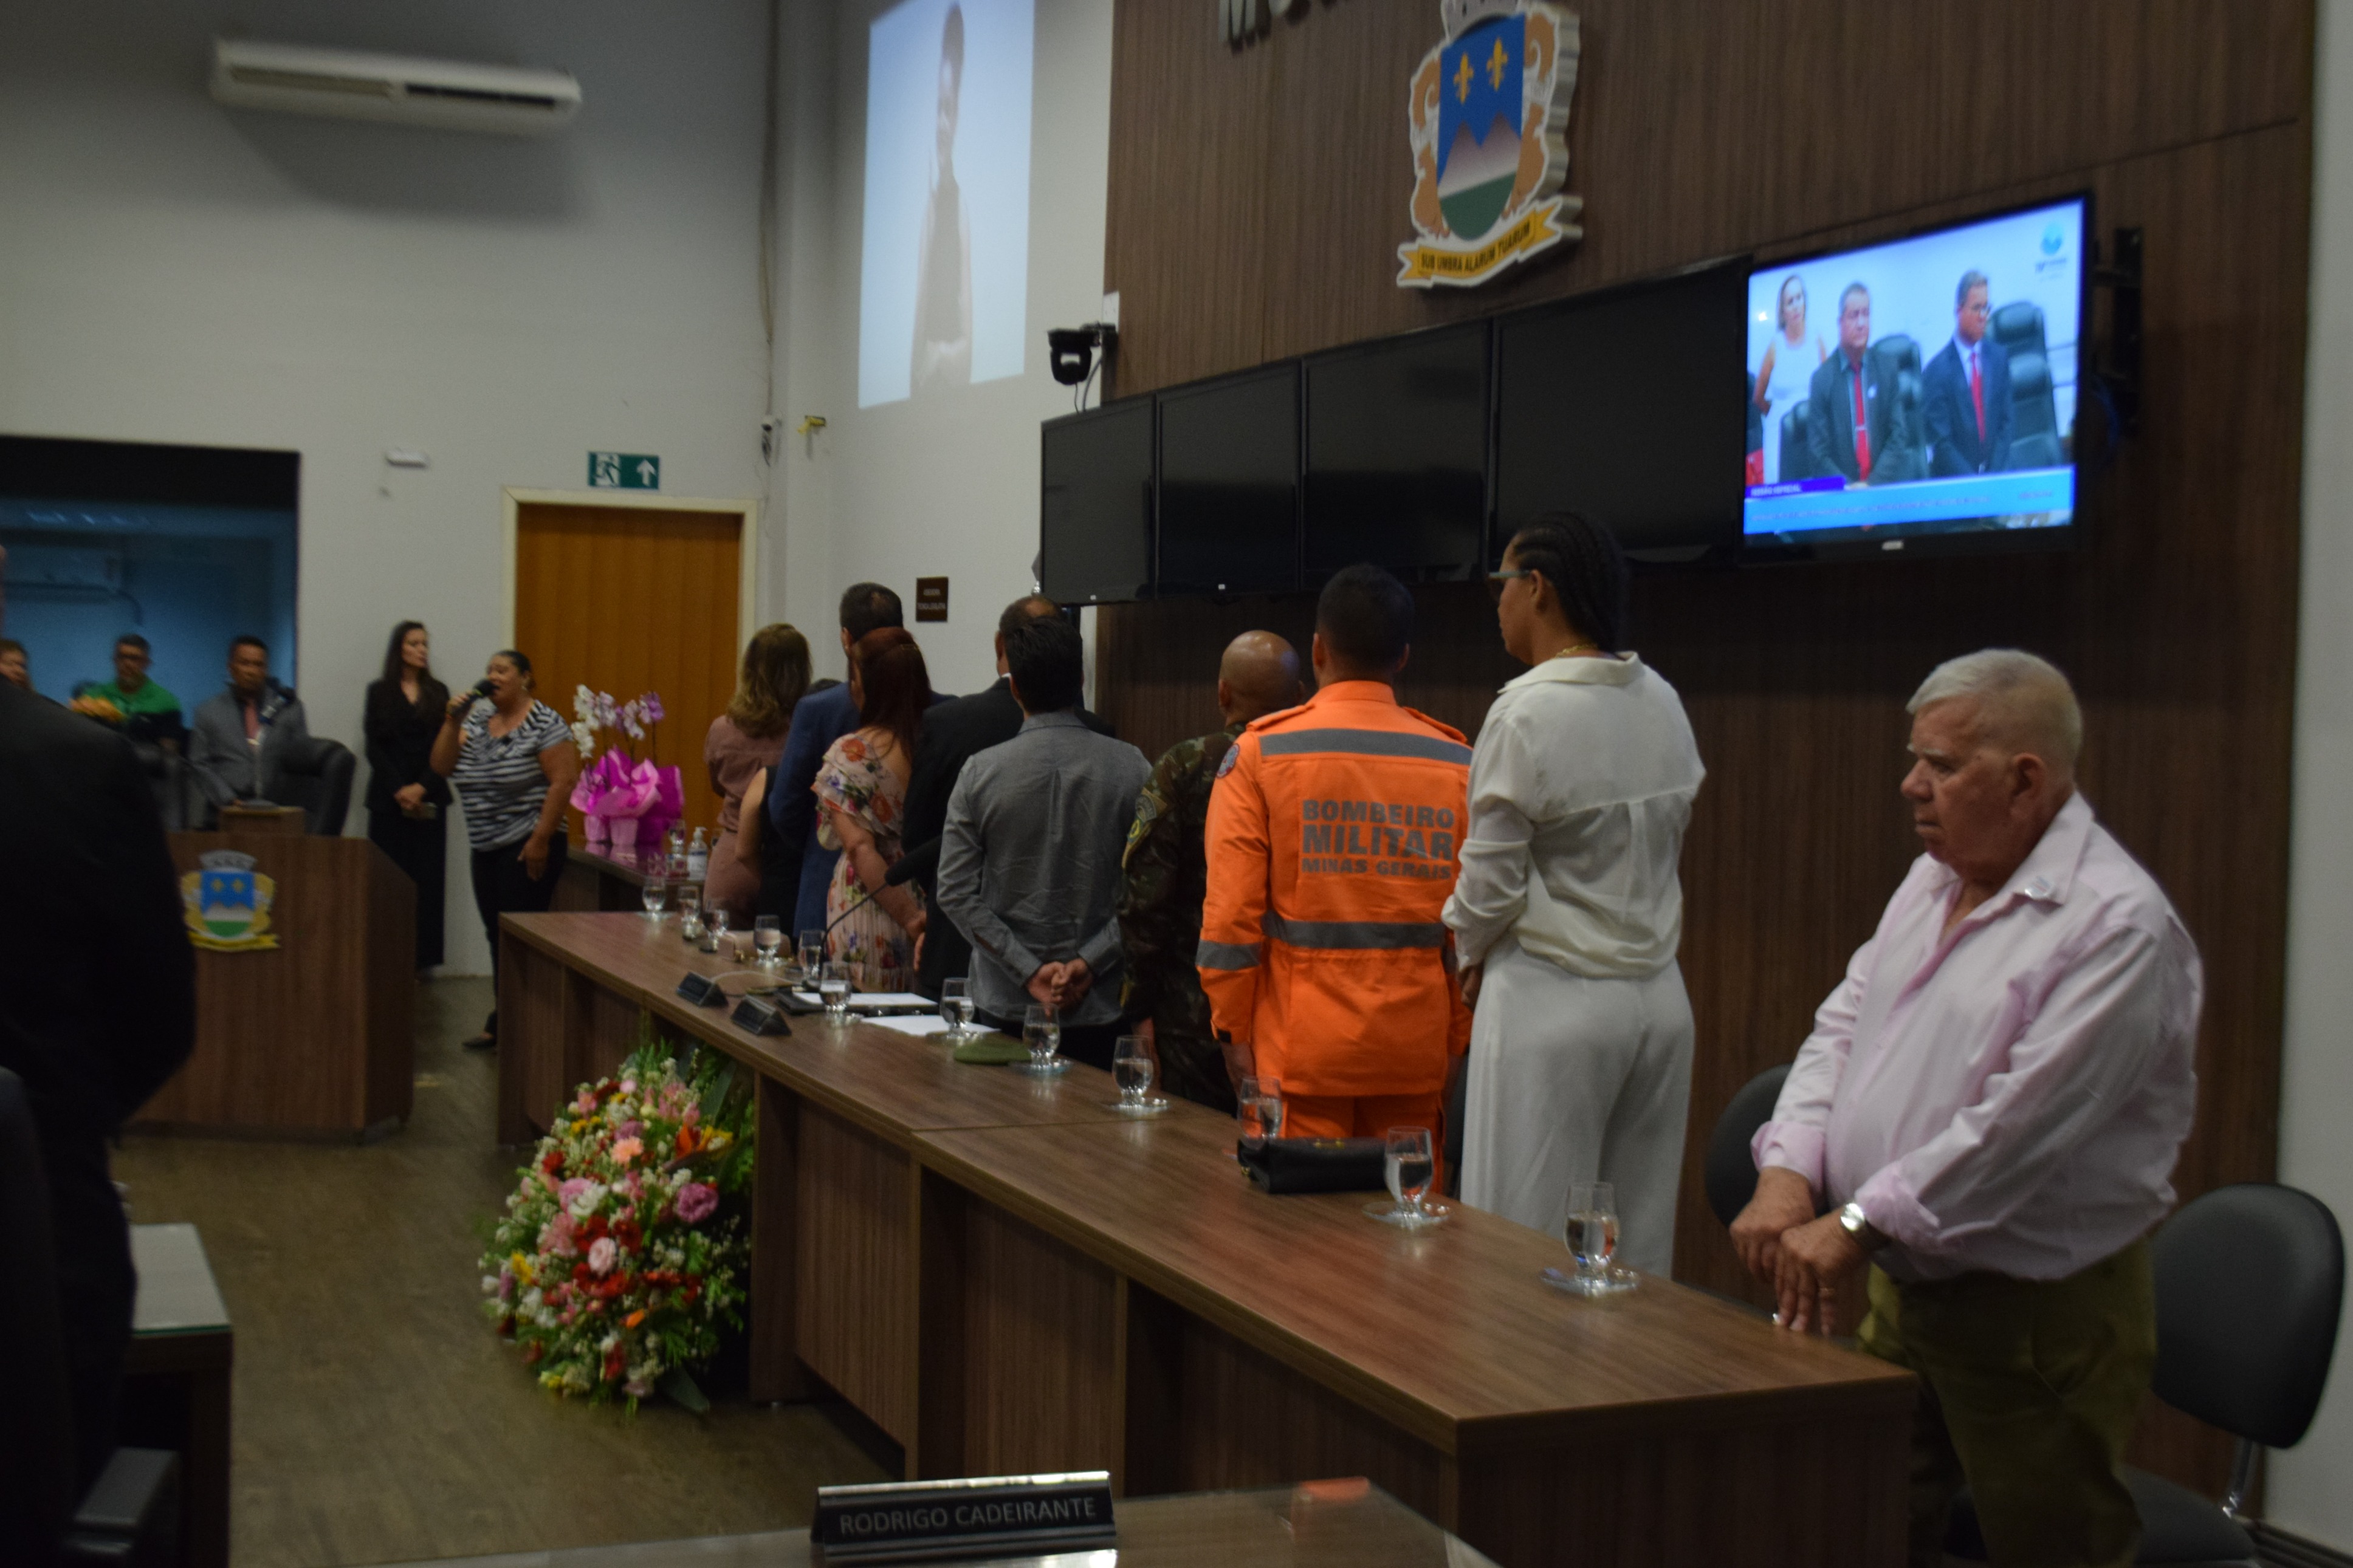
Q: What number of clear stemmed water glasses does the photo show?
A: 12